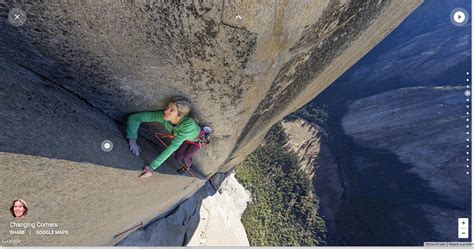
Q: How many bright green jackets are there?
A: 1